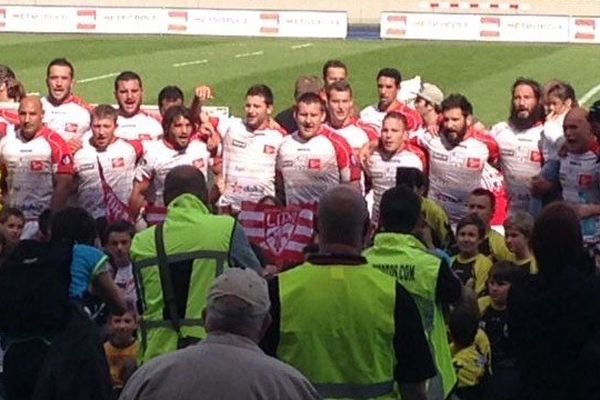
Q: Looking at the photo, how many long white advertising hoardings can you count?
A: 2